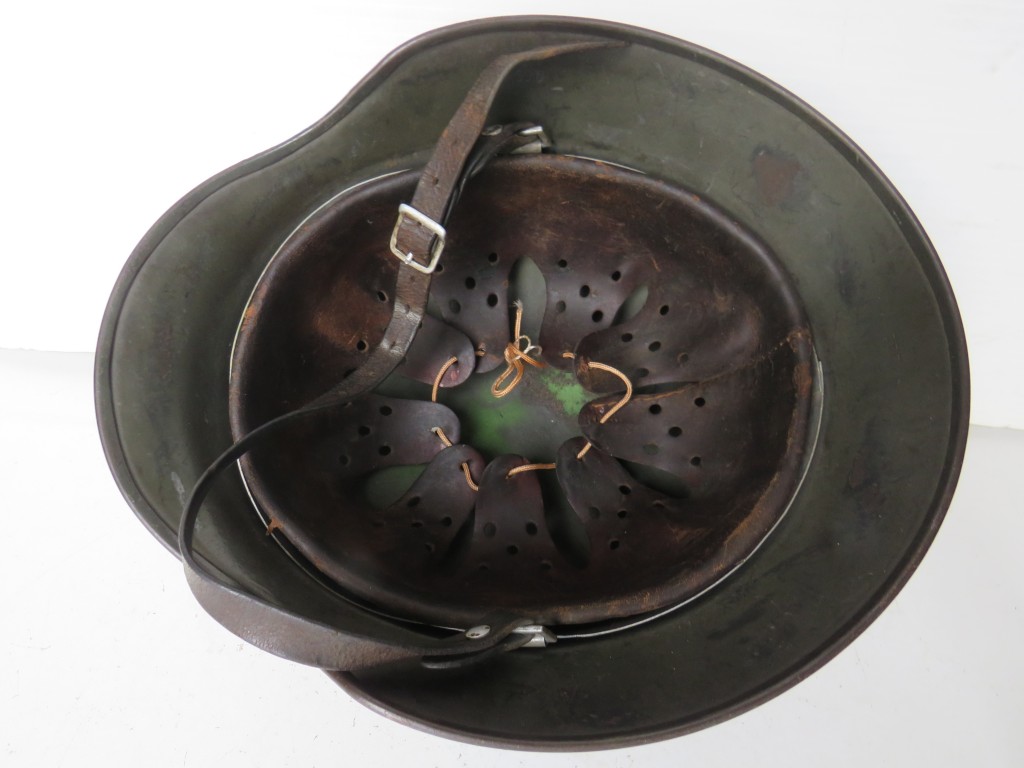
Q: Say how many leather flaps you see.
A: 9